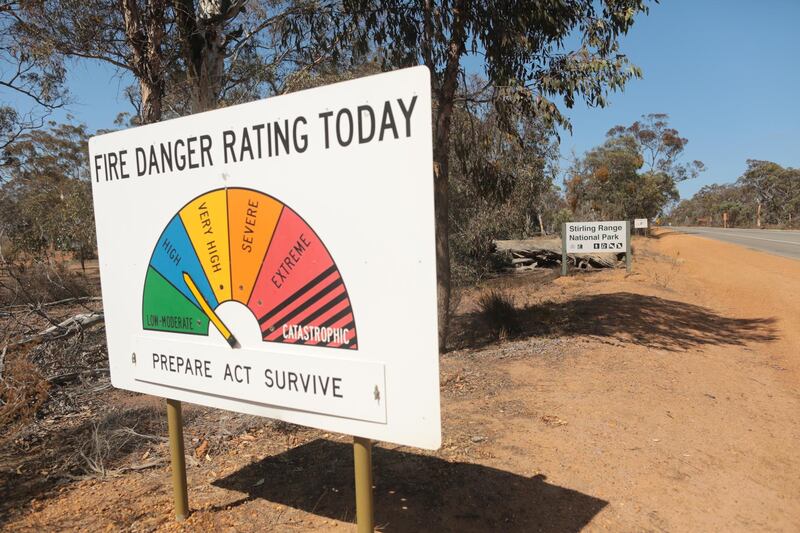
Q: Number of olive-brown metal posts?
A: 2